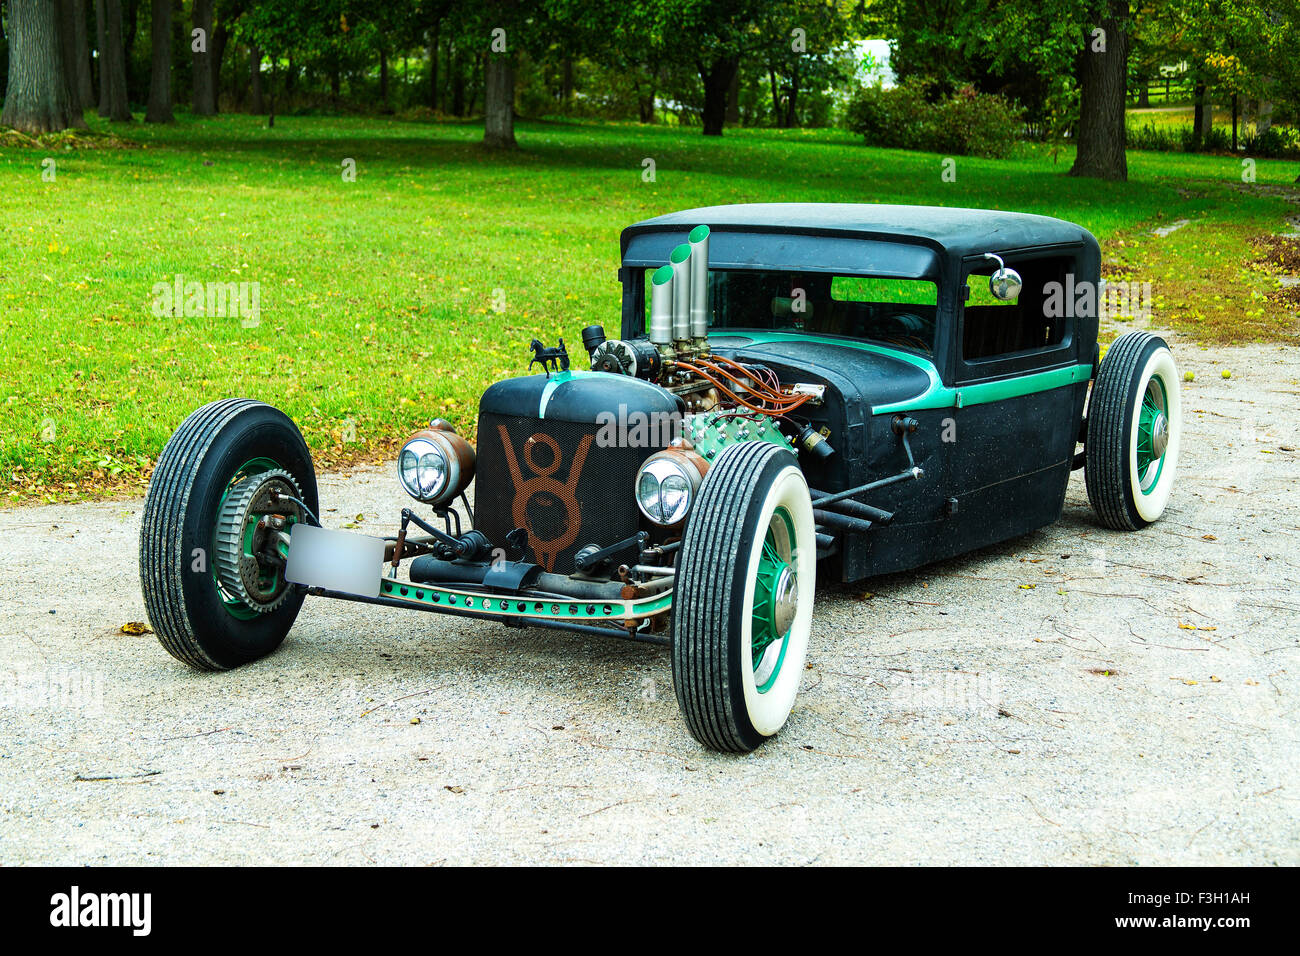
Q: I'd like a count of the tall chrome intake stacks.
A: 3